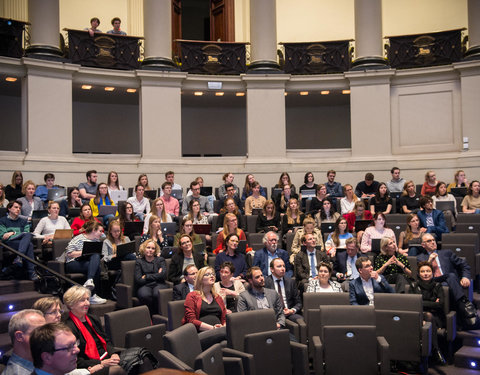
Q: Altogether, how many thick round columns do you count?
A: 5